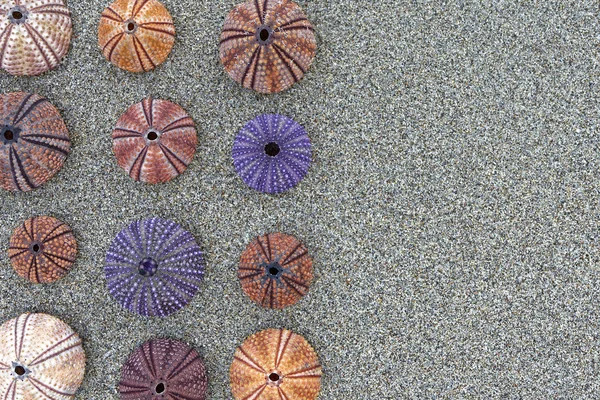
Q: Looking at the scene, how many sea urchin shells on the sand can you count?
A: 12